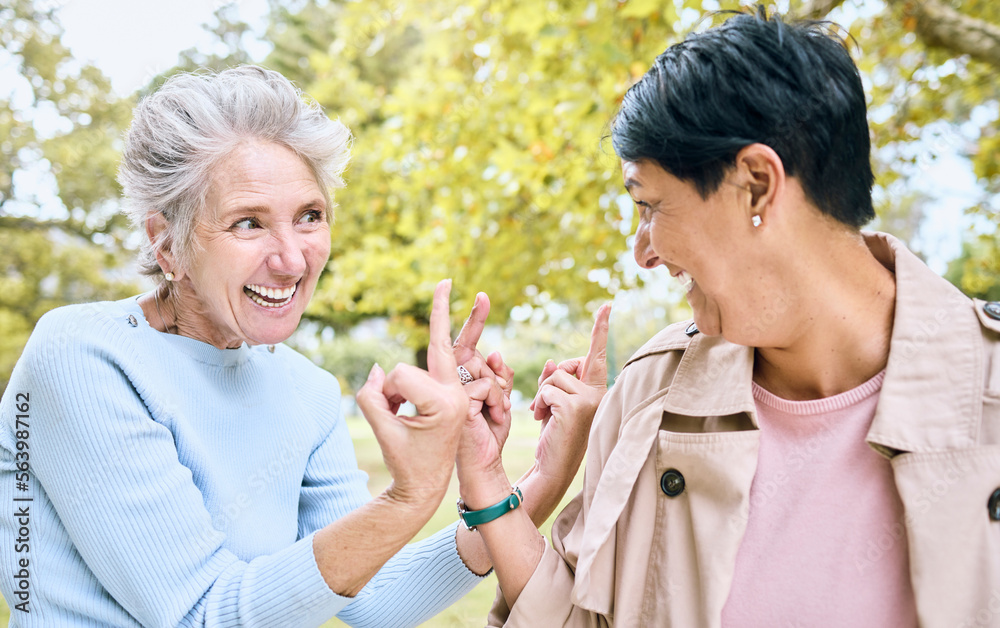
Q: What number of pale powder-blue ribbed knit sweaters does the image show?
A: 1